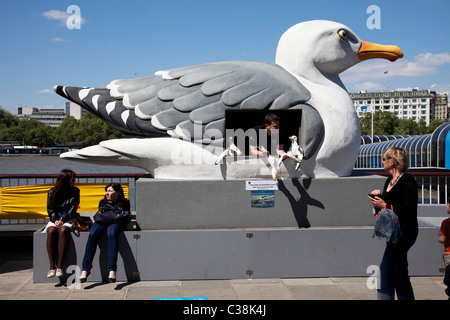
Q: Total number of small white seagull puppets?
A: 3